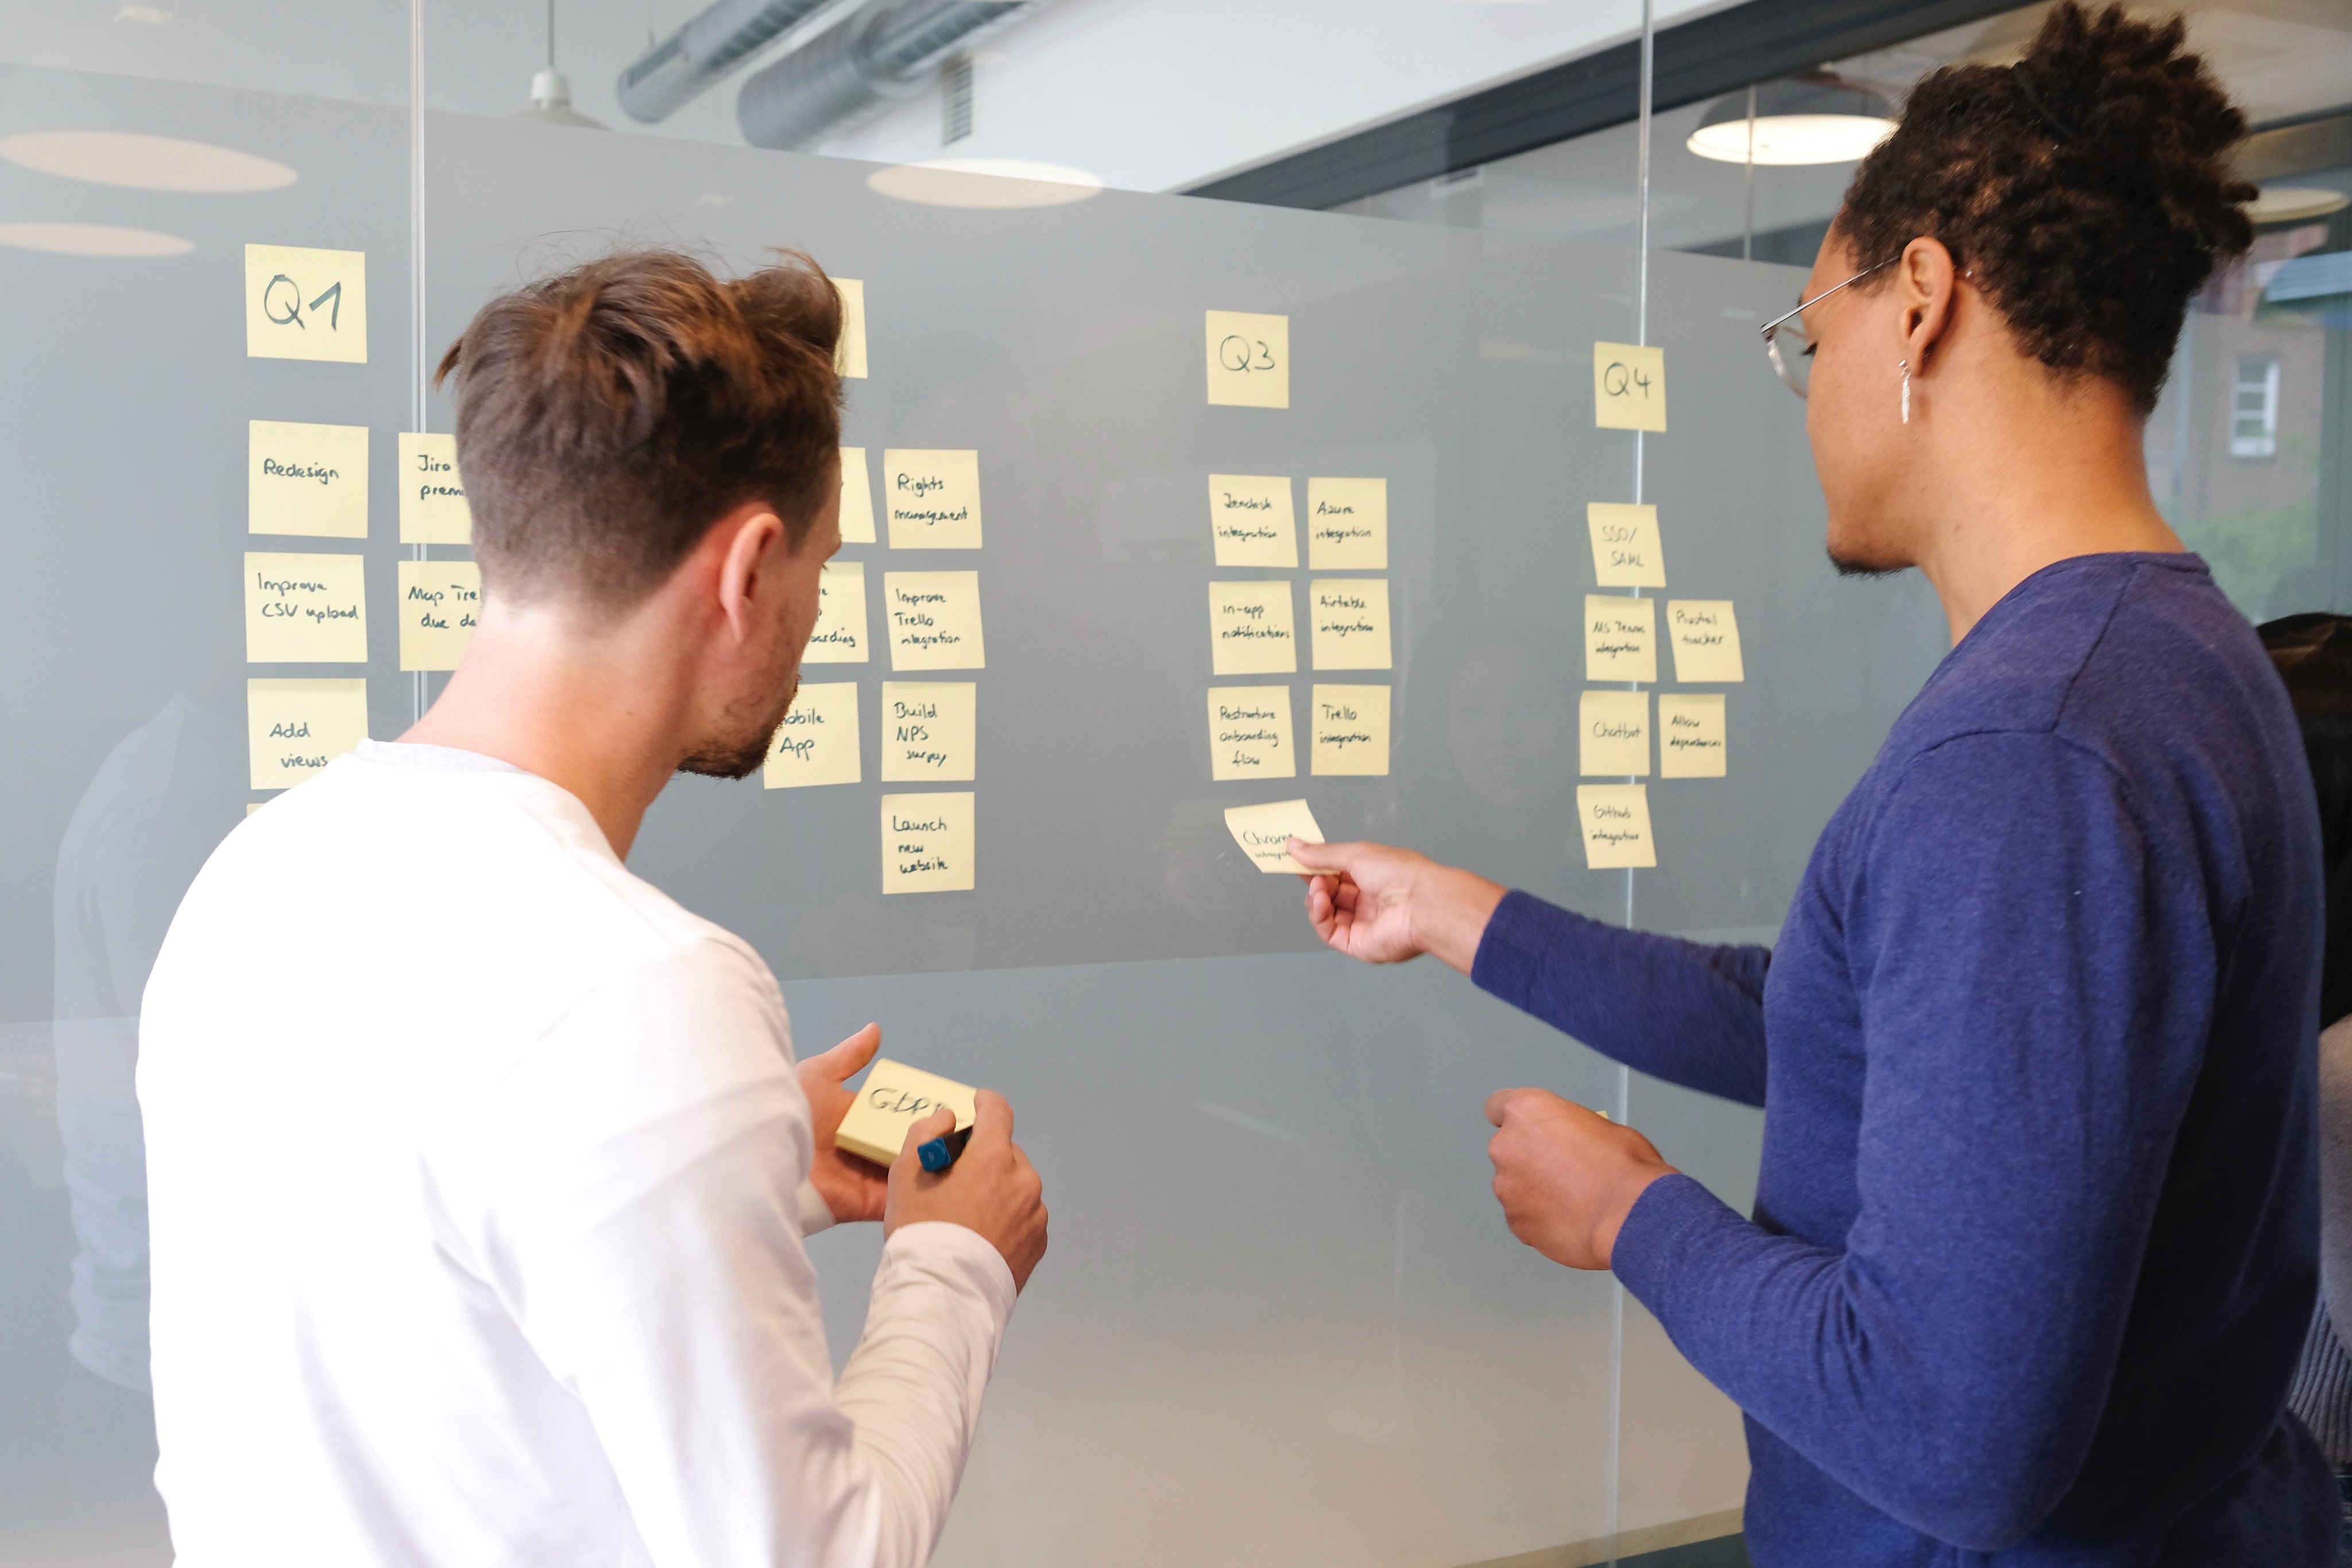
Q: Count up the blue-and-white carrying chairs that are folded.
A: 0